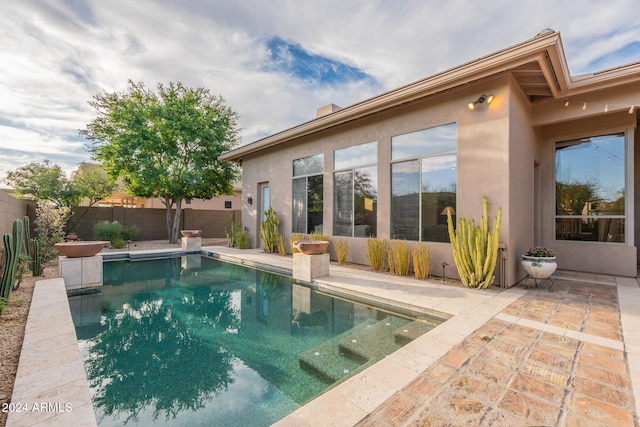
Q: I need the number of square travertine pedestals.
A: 3